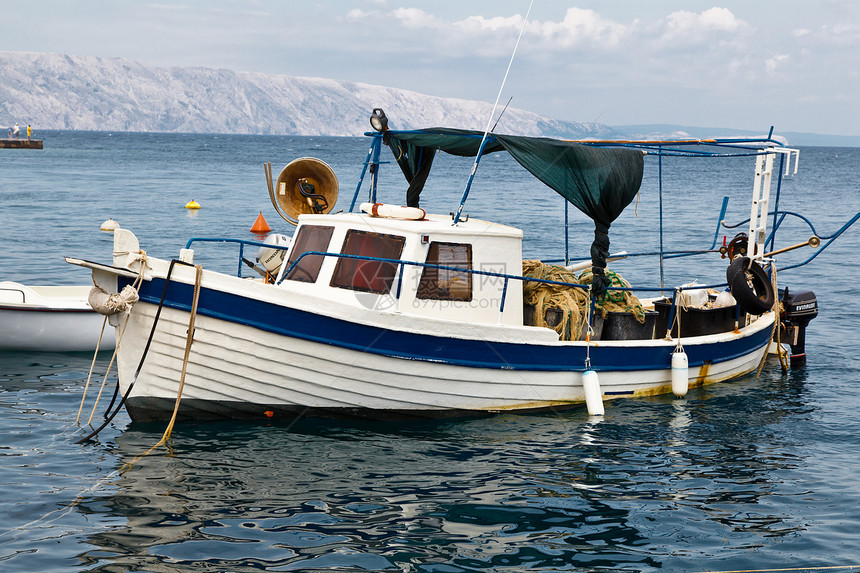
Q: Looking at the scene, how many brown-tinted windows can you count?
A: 3